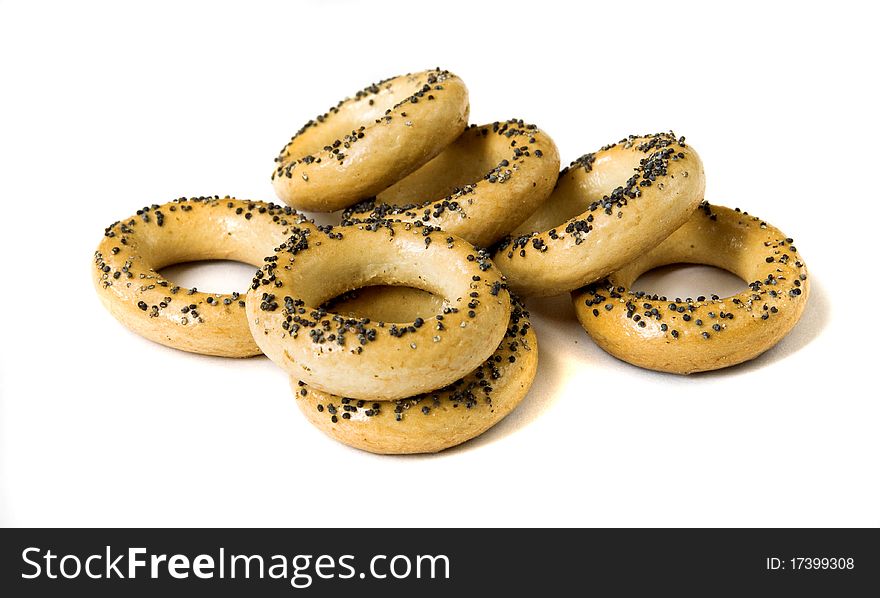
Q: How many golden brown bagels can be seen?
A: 7